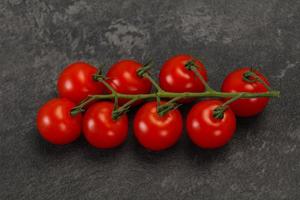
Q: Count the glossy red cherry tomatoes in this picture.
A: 8